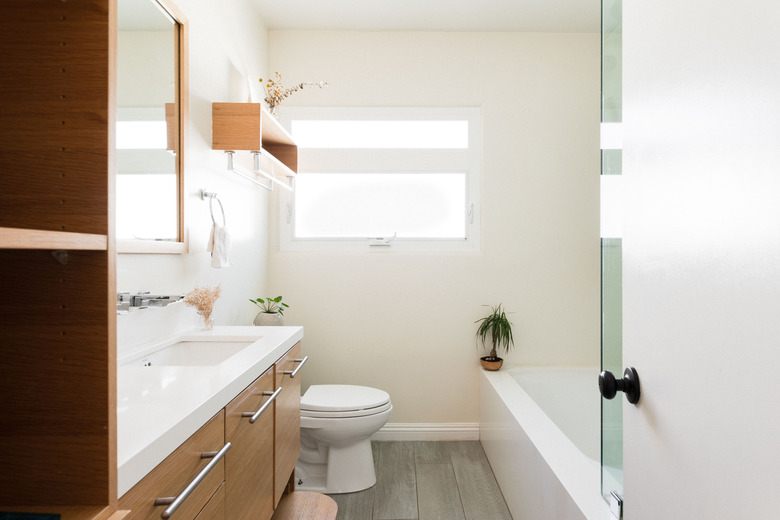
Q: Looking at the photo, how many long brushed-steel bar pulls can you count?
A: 3